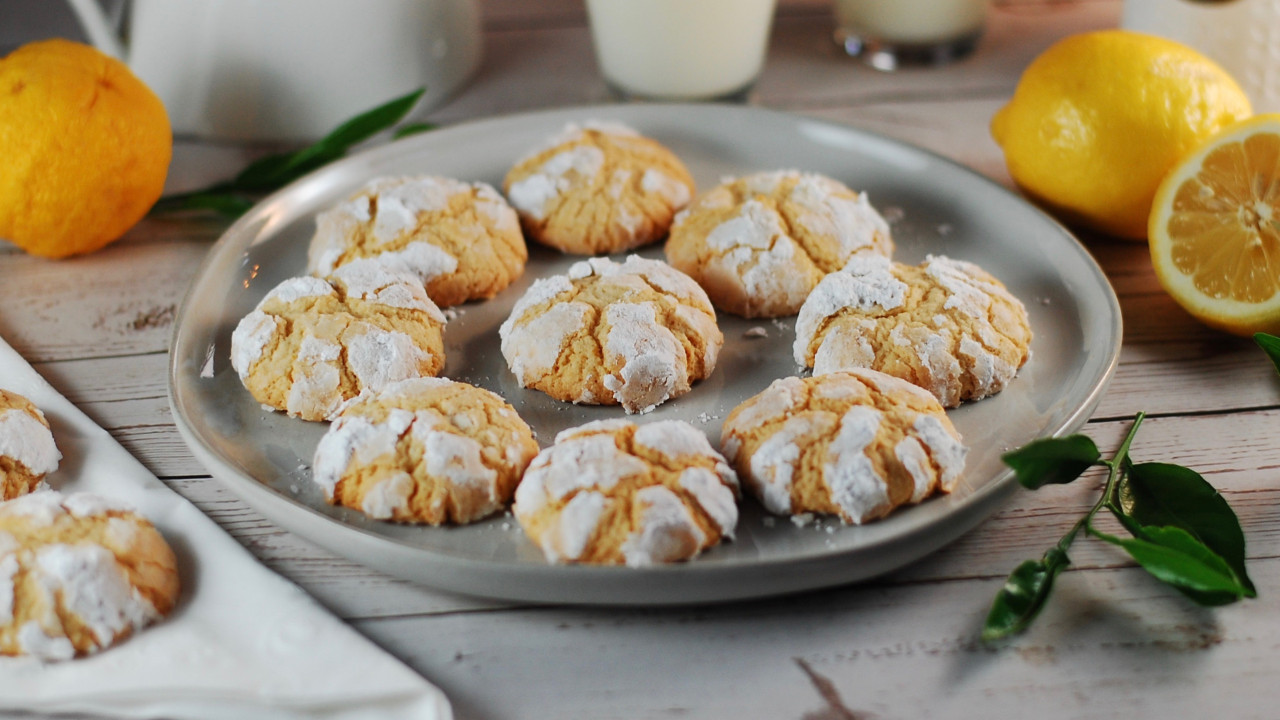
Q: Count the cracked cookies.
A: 11